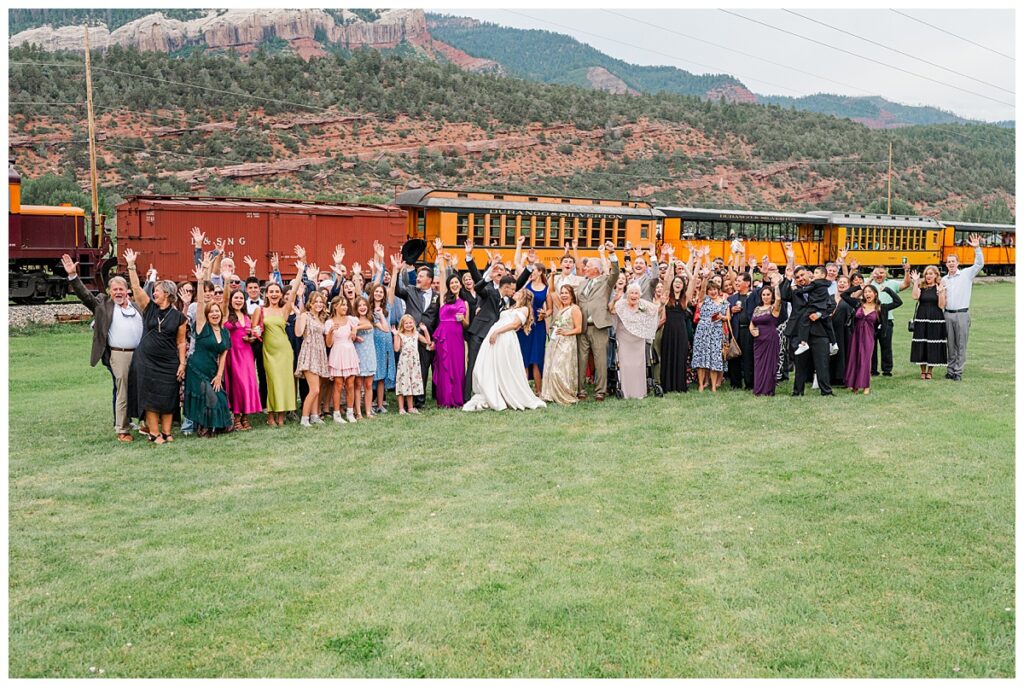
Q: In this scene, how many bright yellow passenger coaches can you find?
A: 4